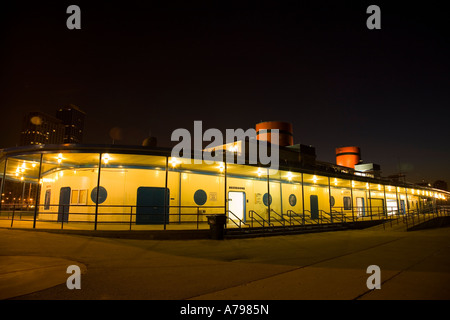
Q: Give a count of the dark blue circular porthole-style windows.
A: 5